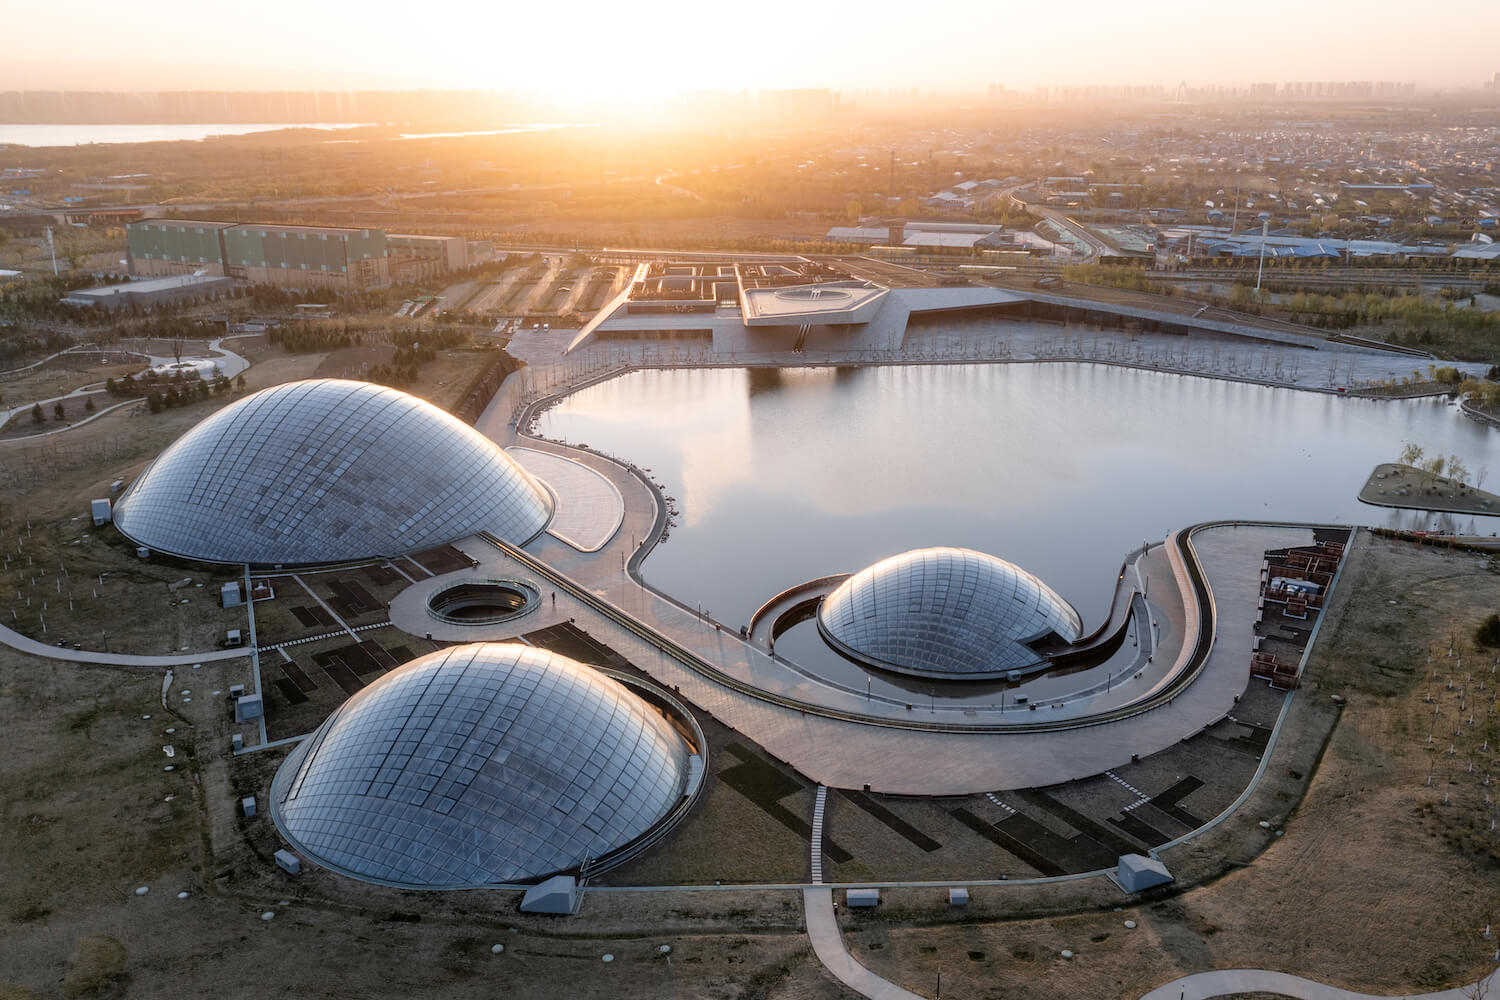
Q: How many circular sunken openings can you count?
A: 1